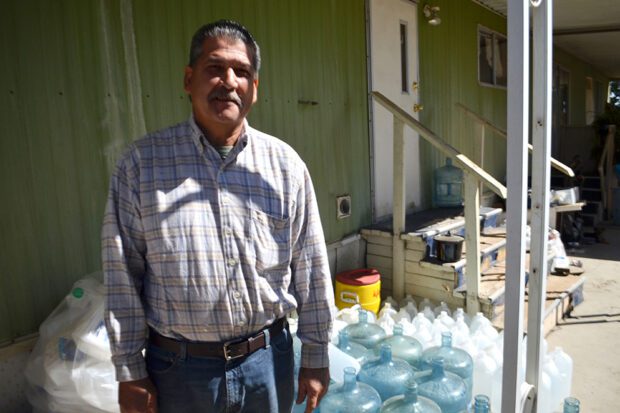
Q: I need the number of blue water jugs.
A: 11